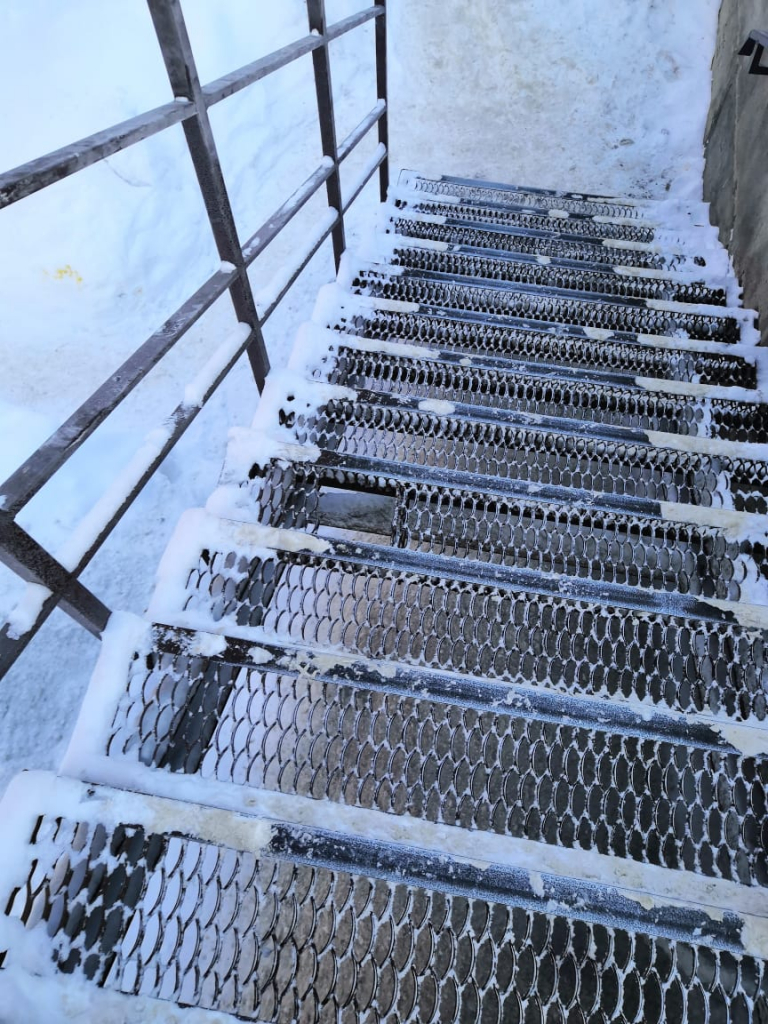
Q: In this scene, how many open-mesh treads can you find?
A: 12